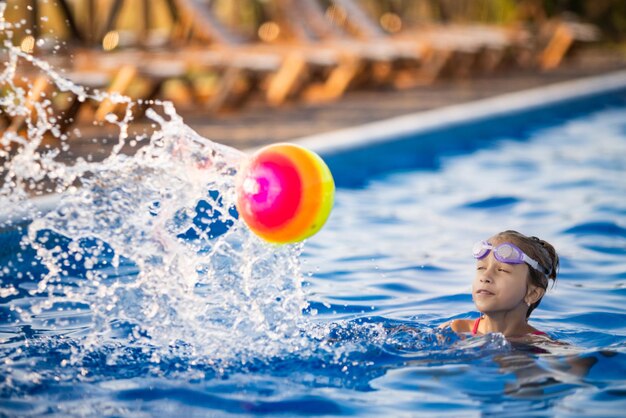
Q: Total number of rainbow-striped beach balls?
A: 1